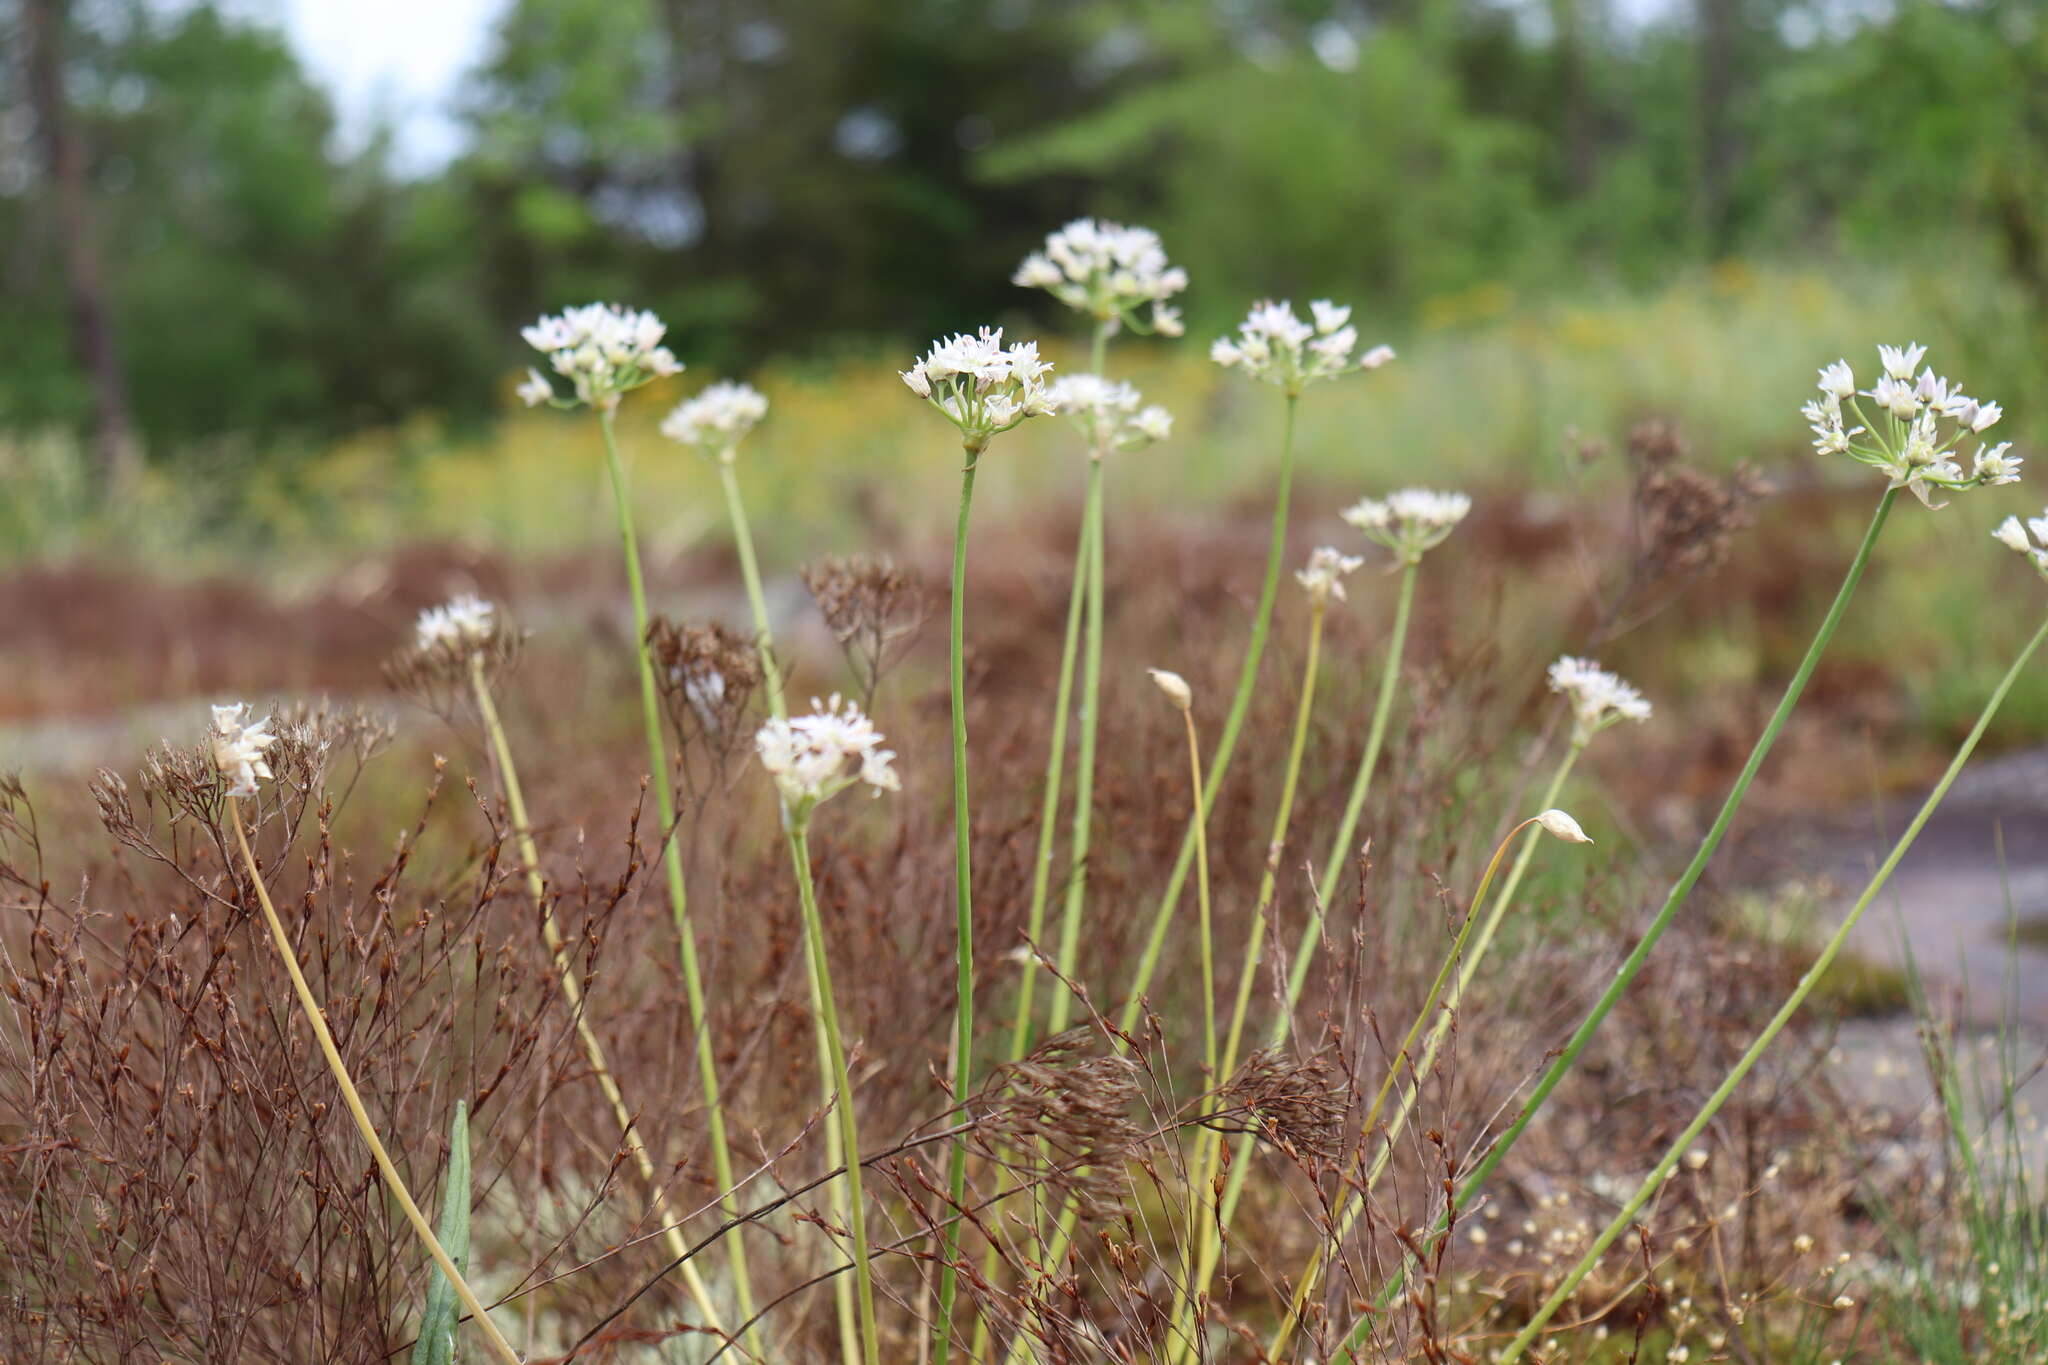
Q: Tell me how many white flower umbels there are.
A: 14